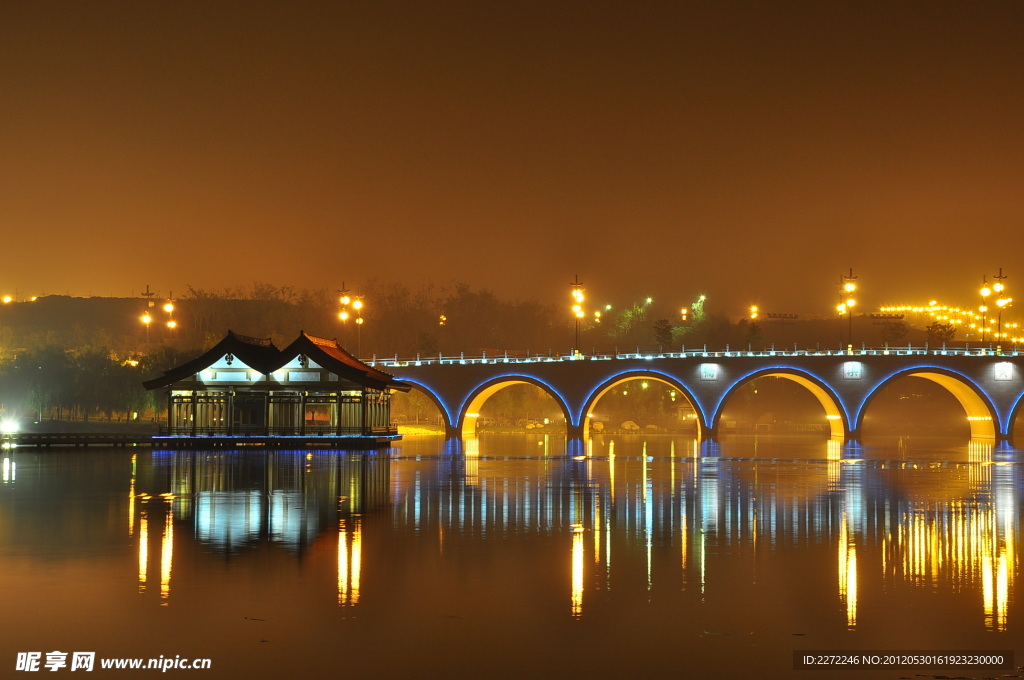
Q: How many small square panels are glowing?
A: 3